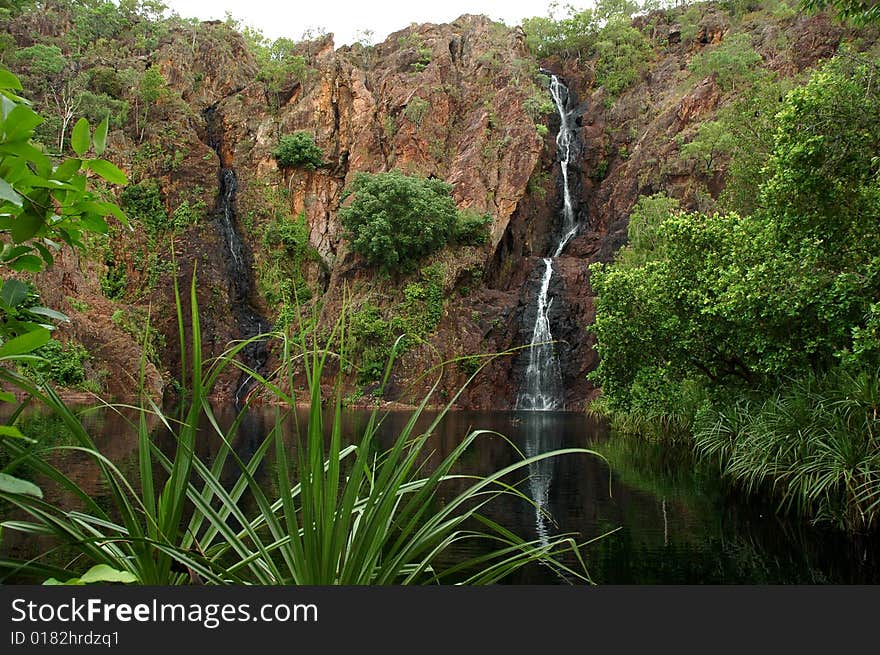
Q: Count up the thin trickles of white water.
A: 2